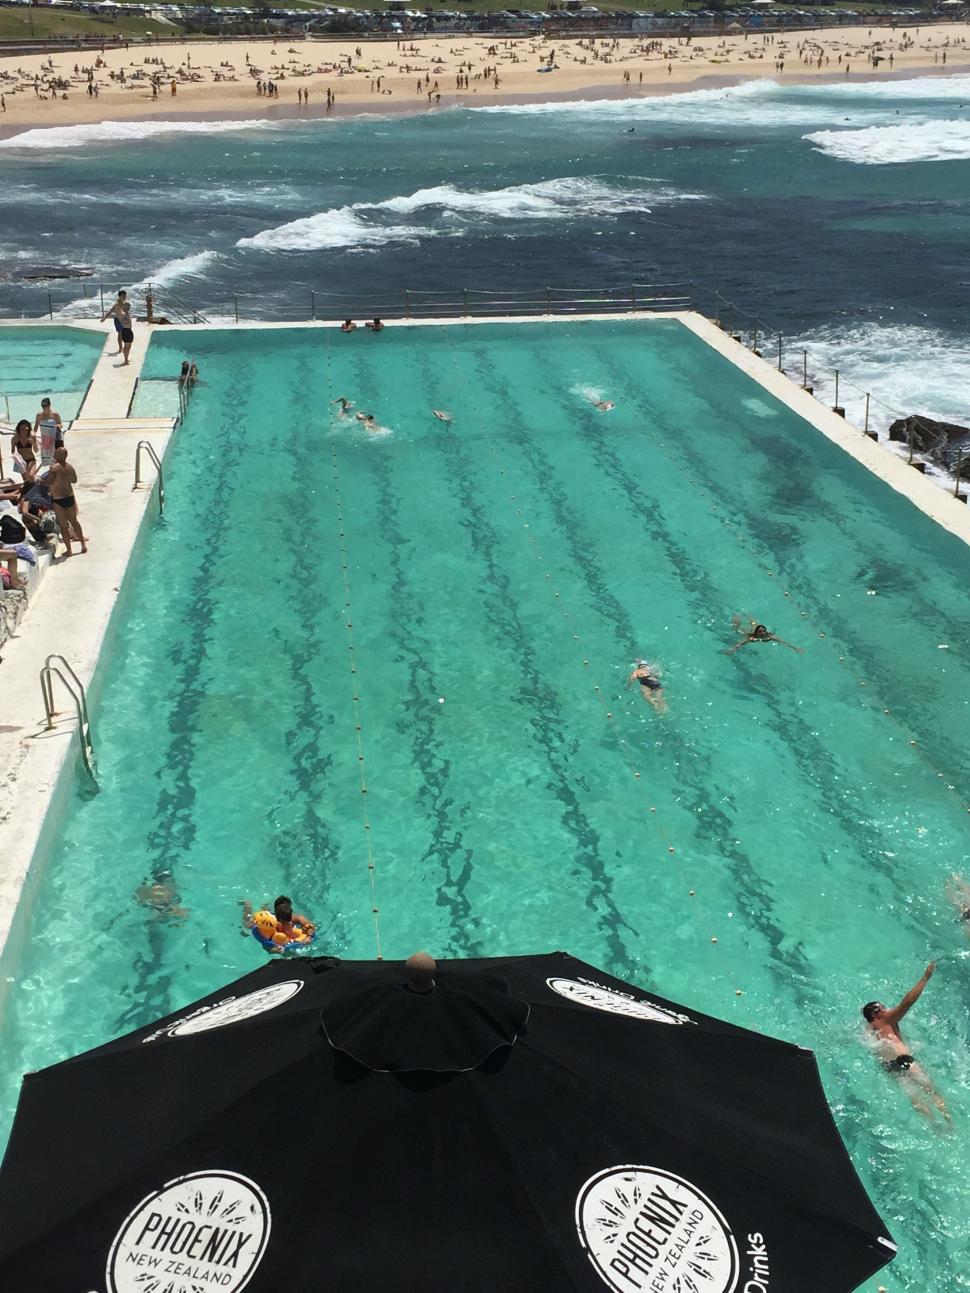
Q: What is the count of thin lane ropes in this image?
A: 3